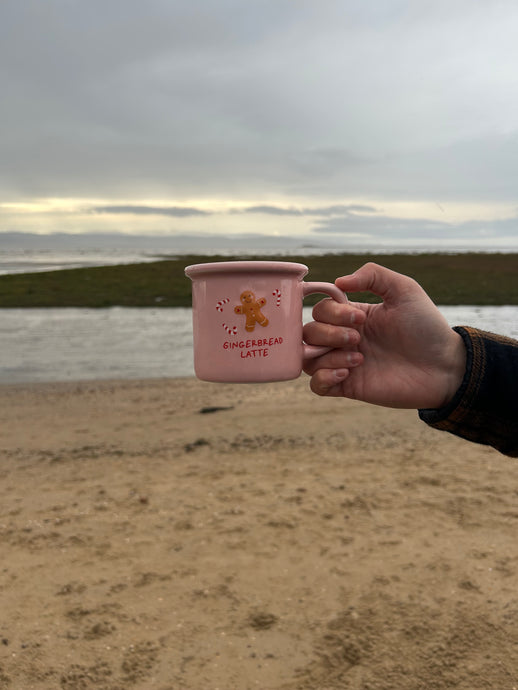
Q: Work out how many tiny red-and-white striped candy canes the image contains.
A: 3